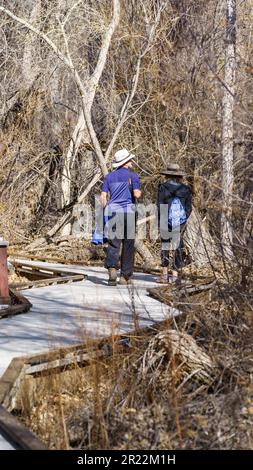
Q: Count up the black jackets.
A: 1